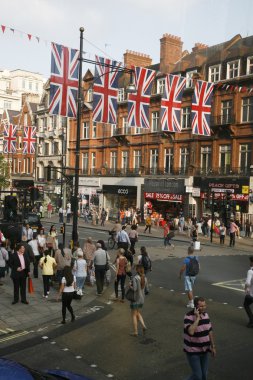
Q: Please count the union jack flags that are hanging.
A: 7